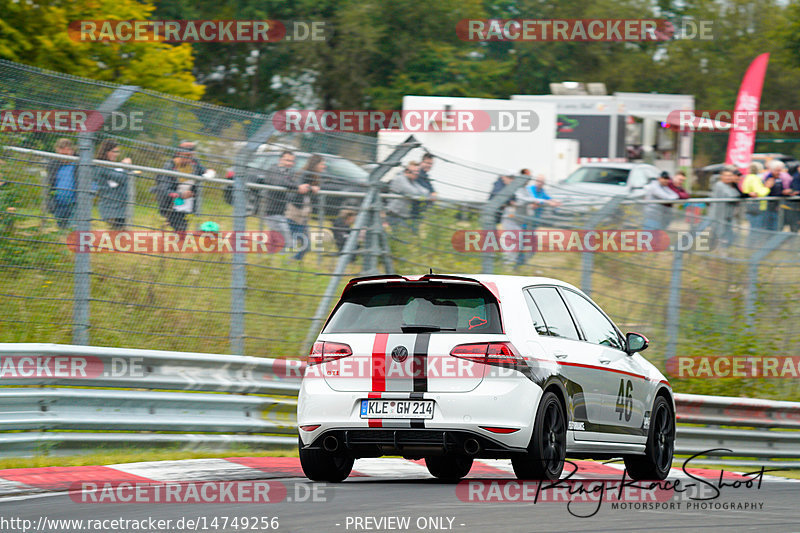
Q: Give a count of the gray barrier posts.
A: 7